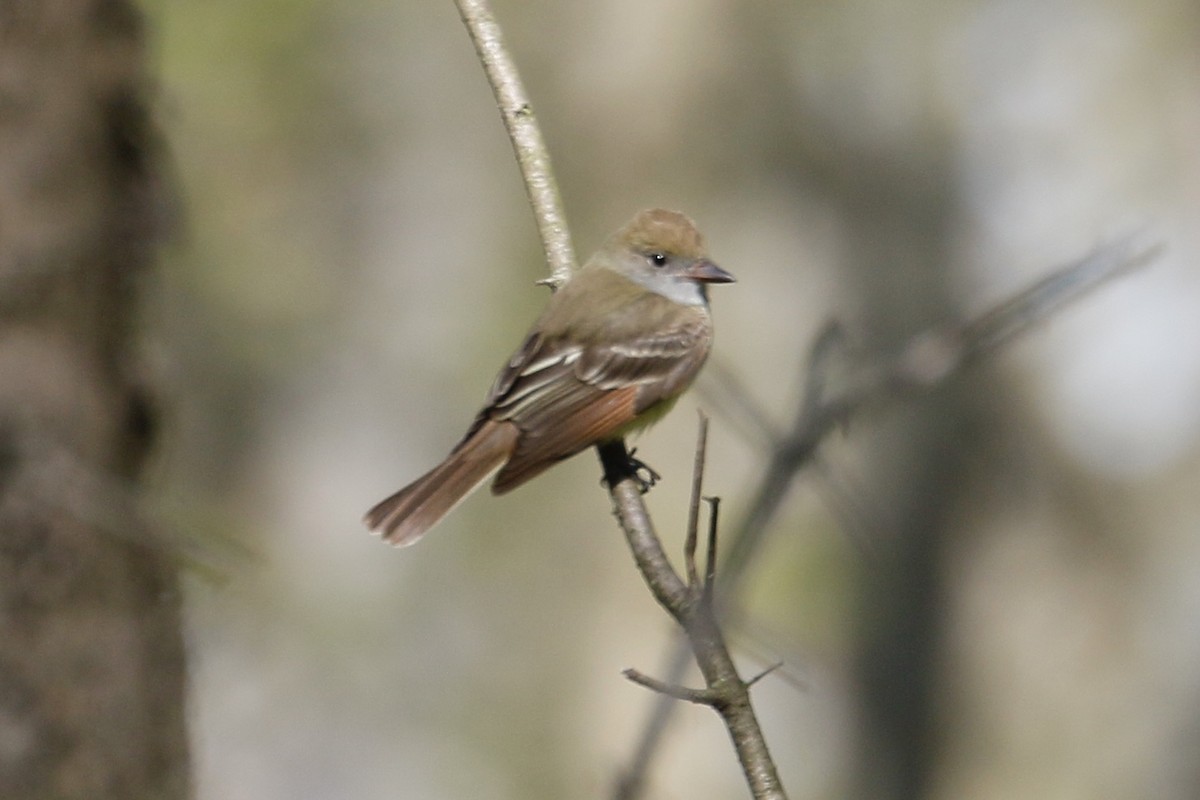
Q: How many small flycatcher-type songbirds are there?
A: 1